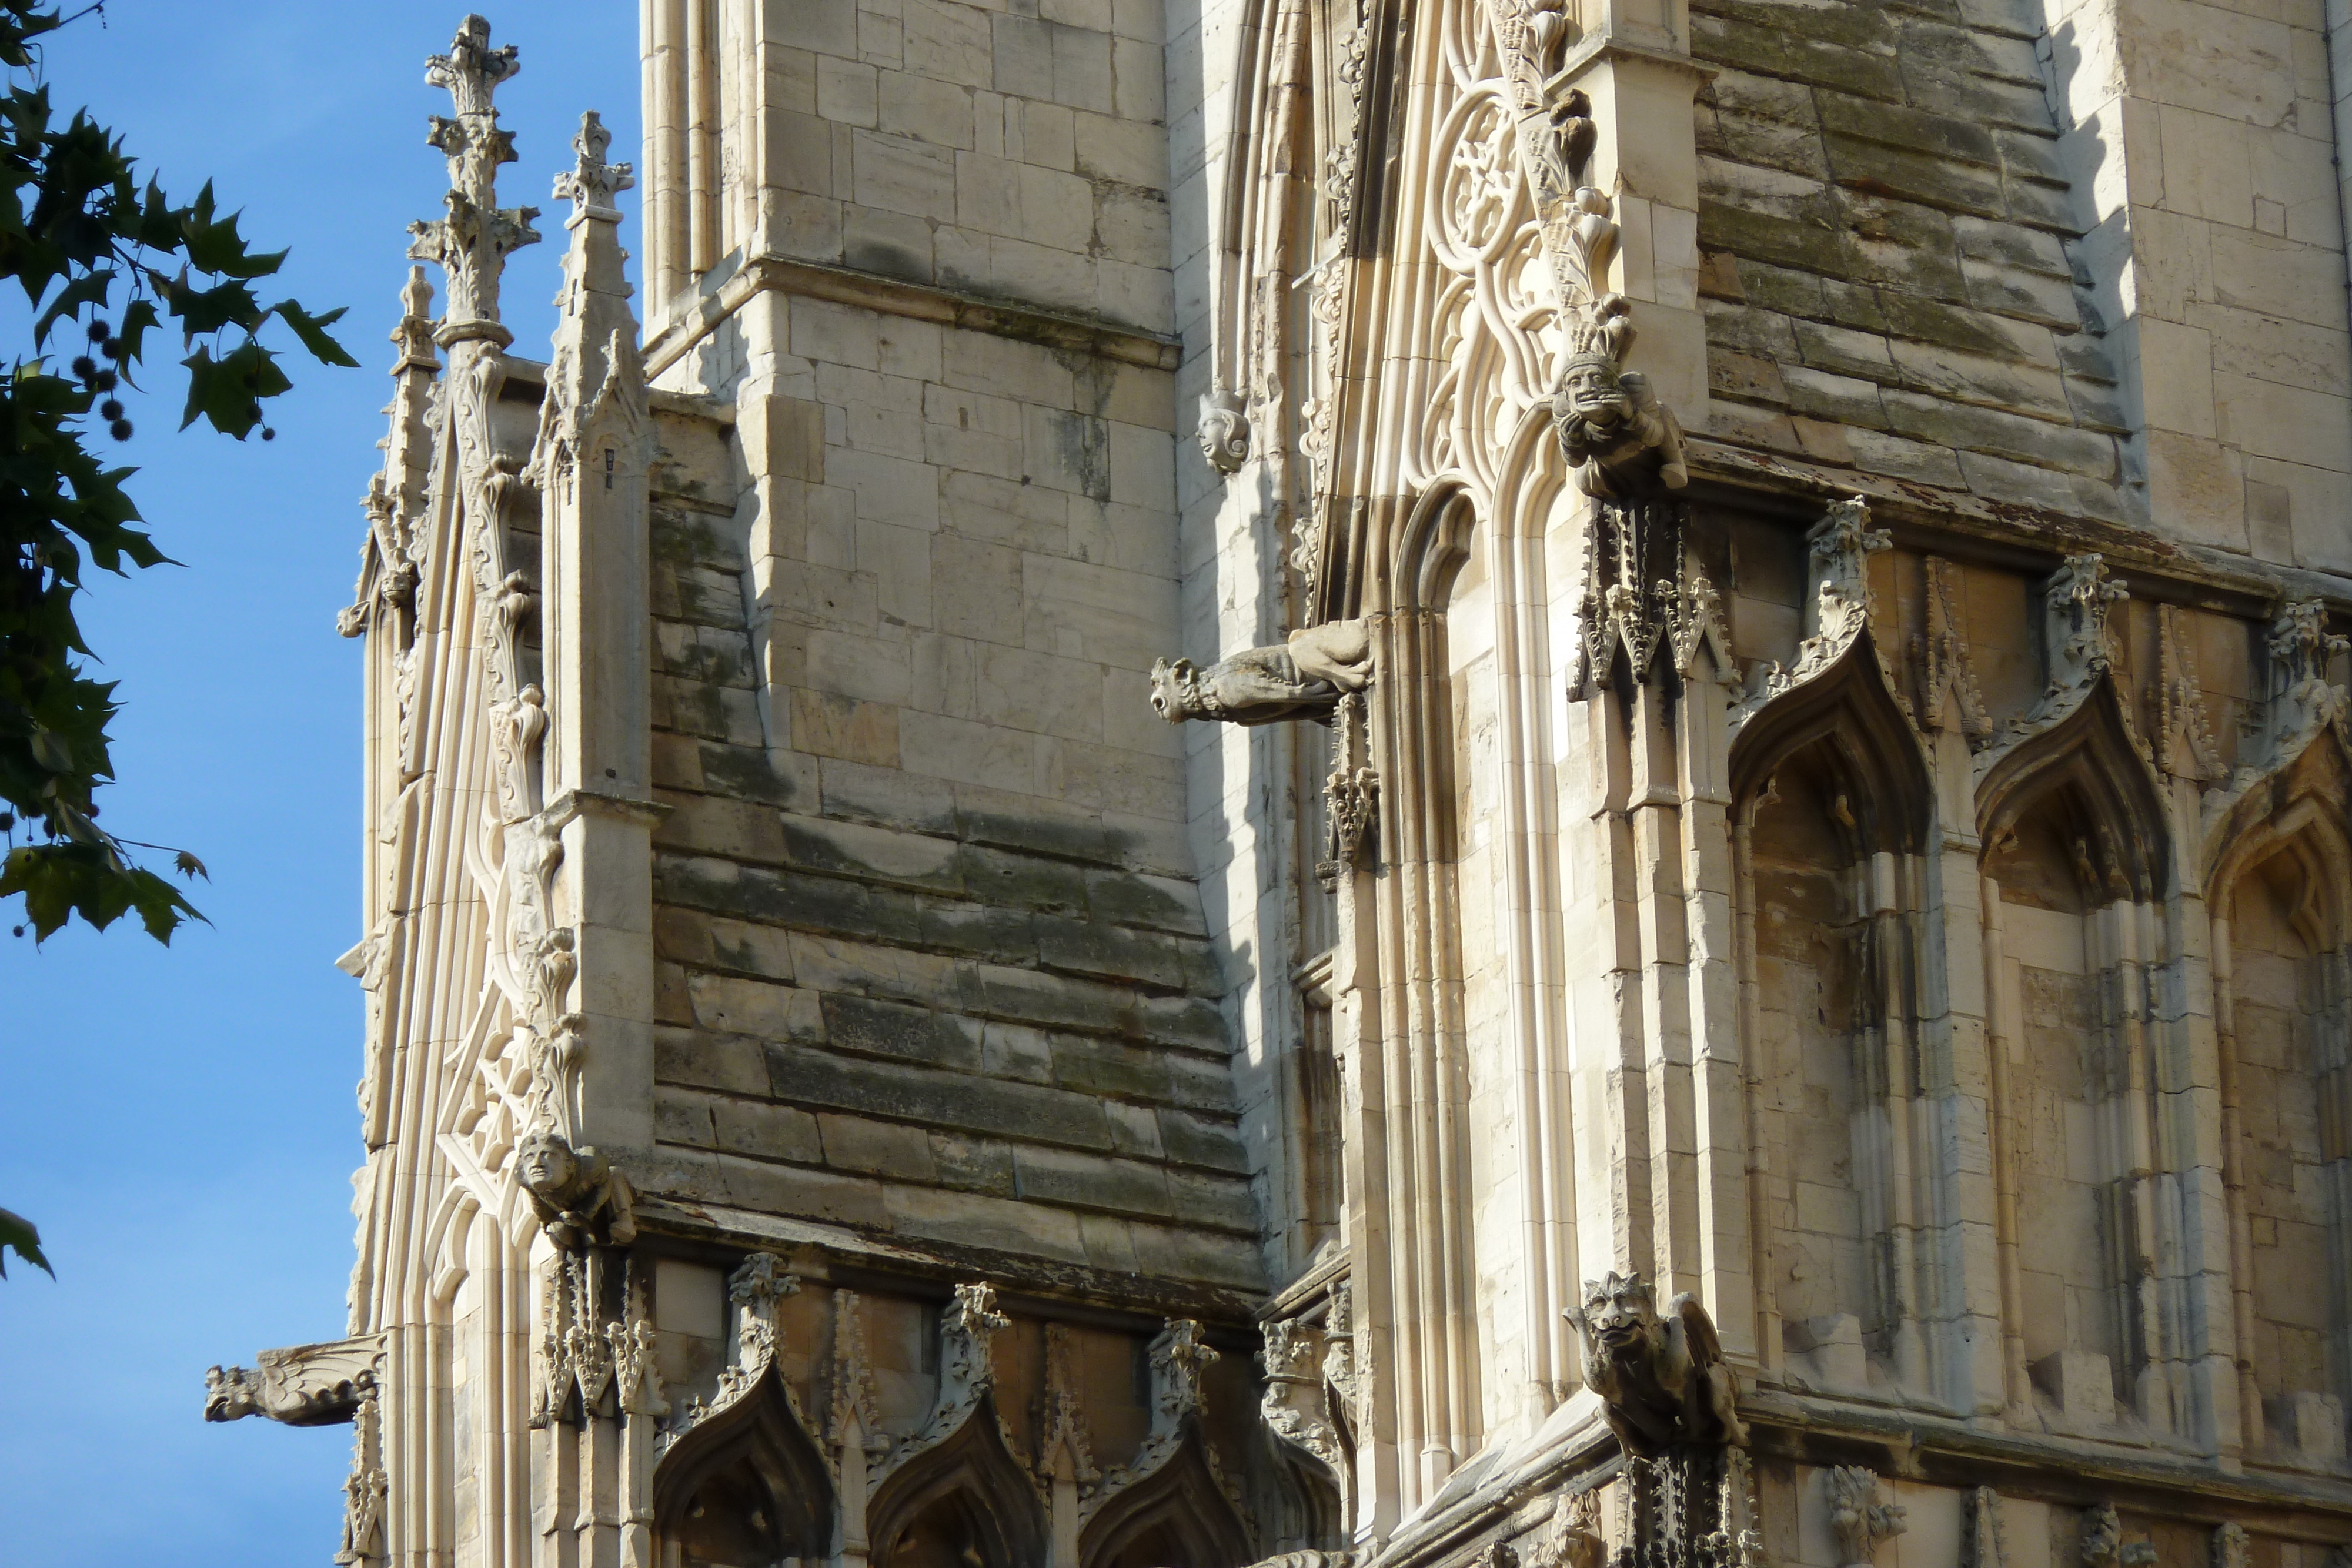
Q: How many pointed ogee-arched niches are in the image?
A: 6